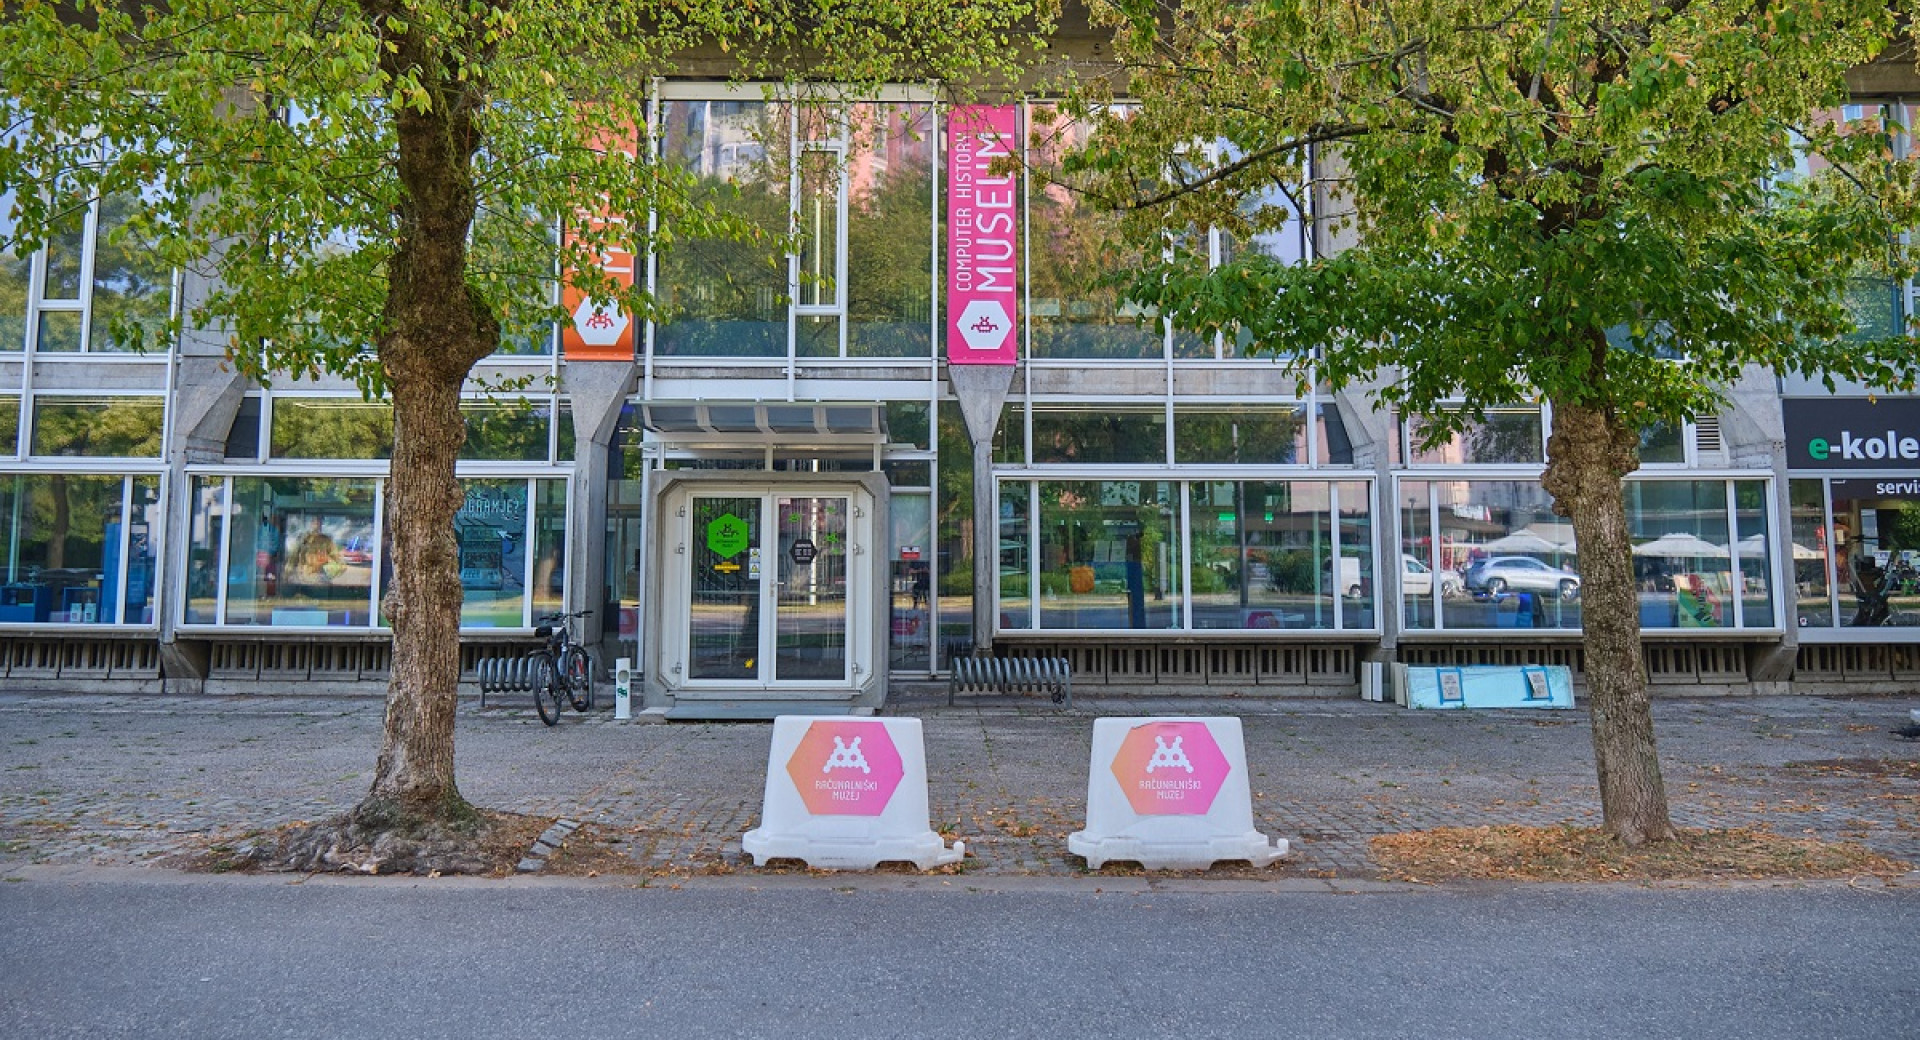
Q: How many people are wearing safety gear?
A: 0